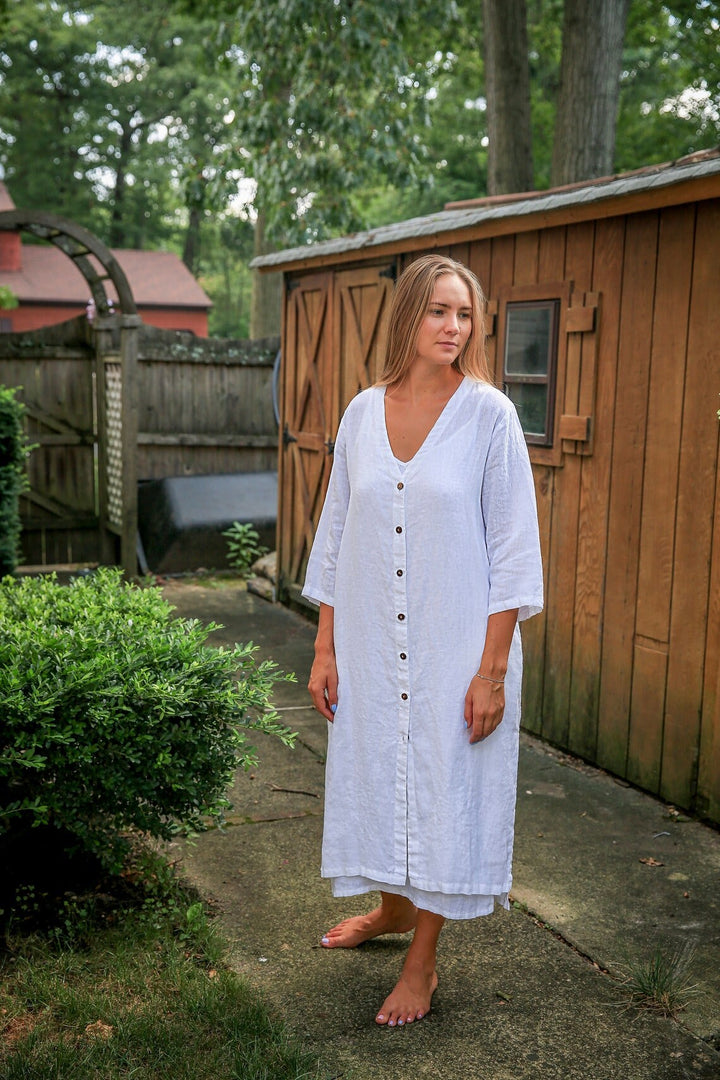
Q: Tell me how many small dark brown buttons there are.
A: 6